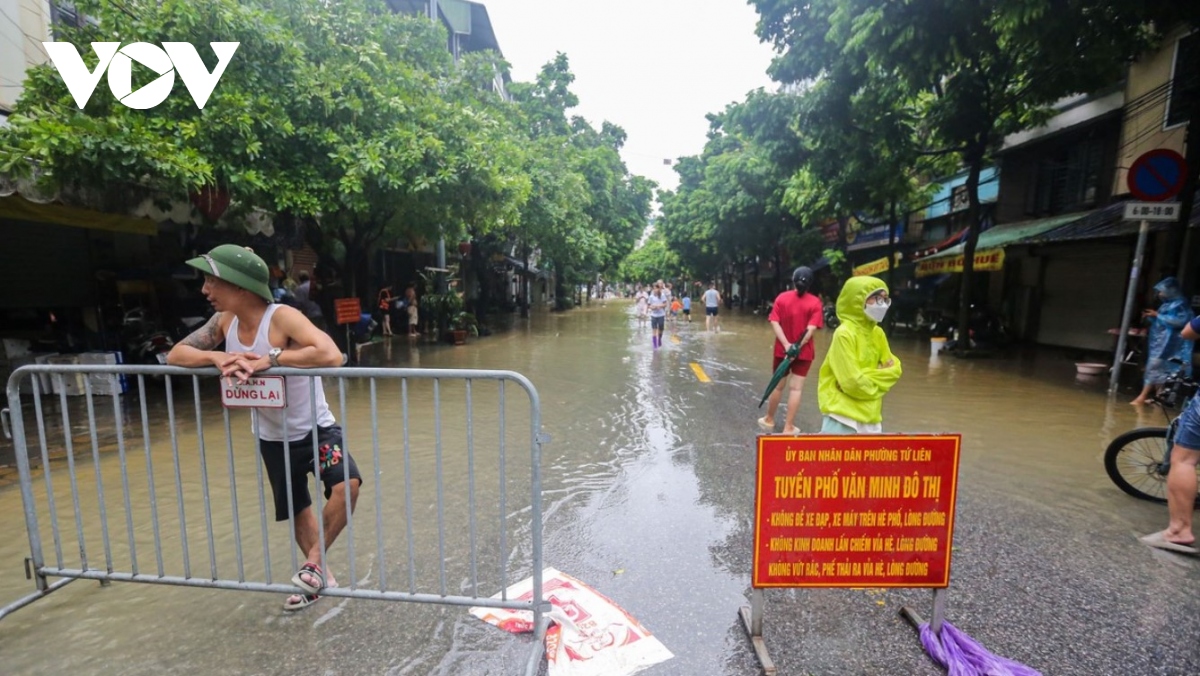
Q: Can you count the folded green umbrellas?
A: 1